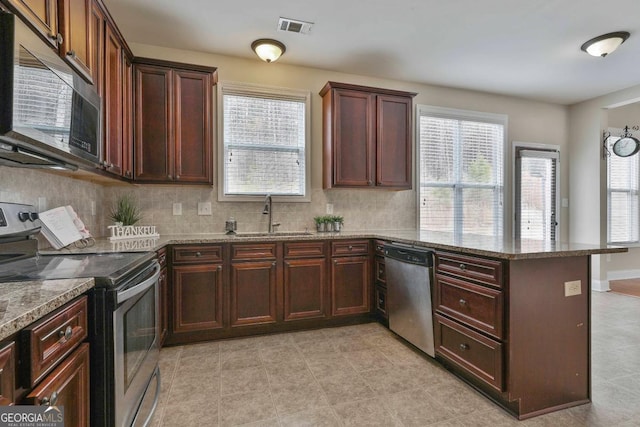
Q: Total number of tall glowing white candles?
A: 0